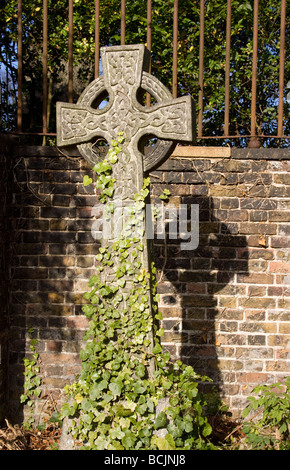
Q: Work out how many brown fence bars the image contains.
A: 11